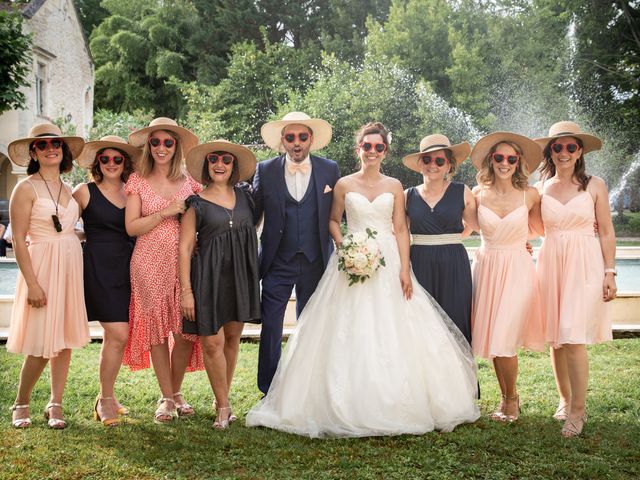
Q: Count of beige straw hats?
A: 8